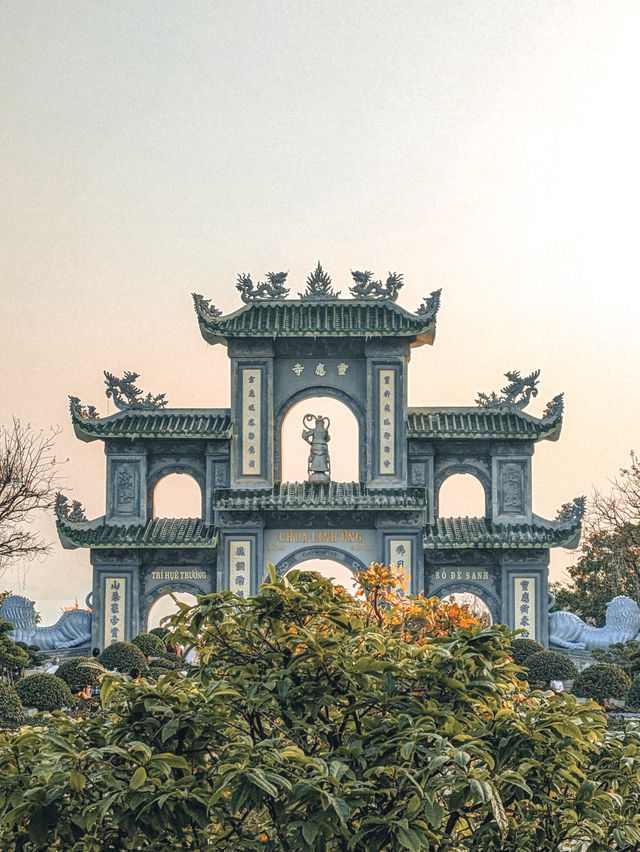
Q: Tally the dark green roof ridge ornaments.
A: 11